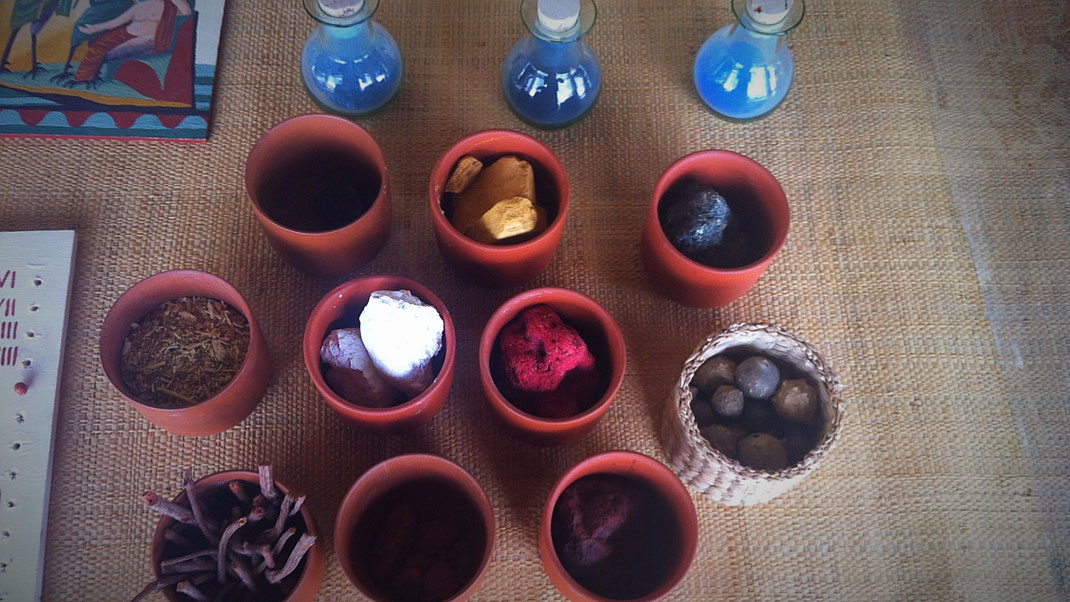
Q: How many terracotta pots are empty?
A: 1